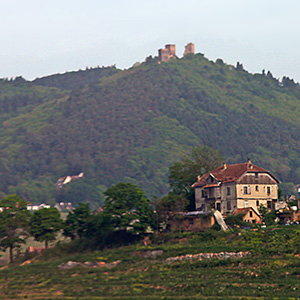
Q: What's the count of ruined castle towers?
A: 3